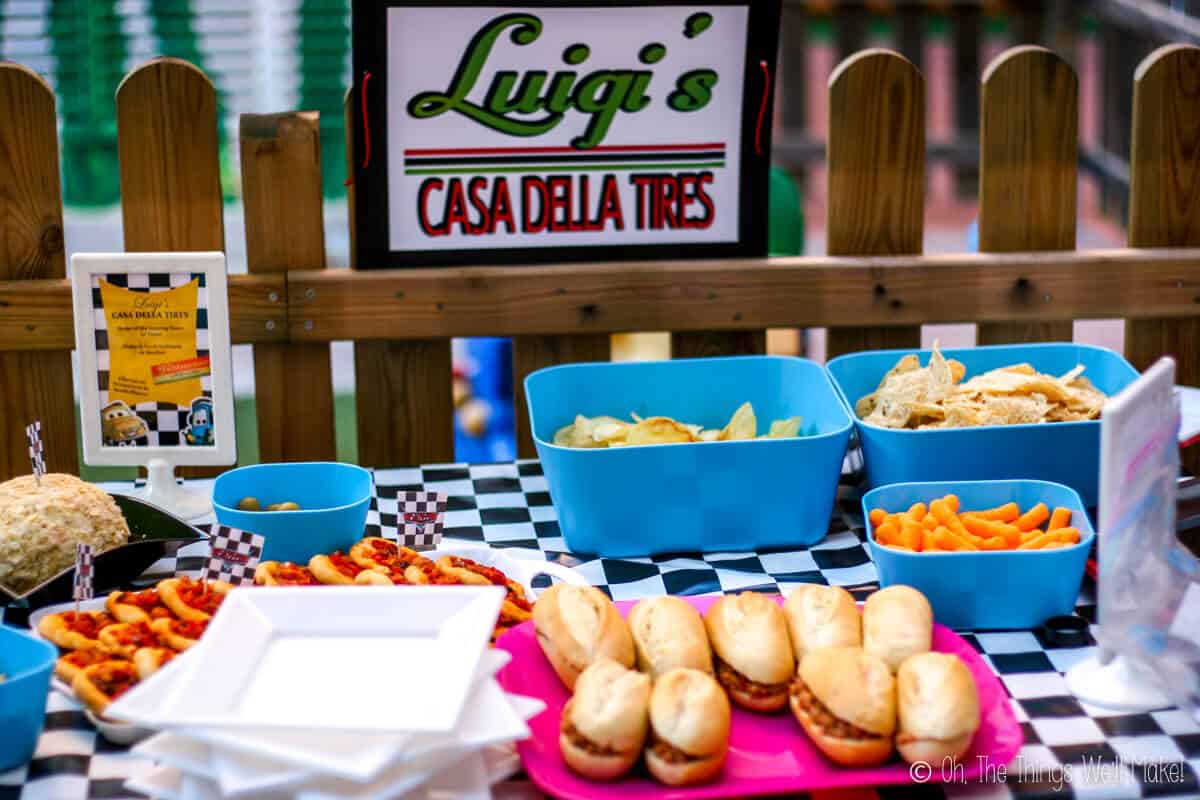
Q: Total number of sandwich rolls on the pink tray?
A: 9